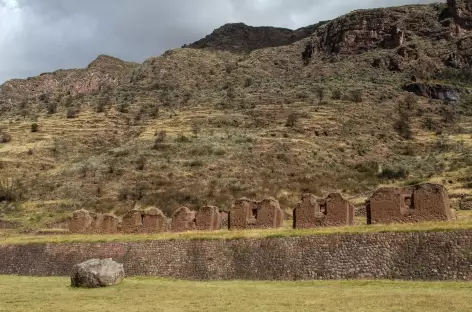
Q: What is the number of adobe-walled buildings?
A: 6